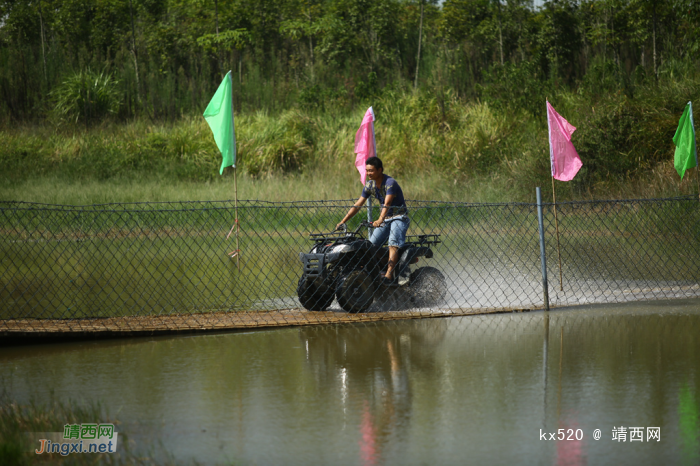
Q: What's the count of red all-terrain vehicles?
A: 0